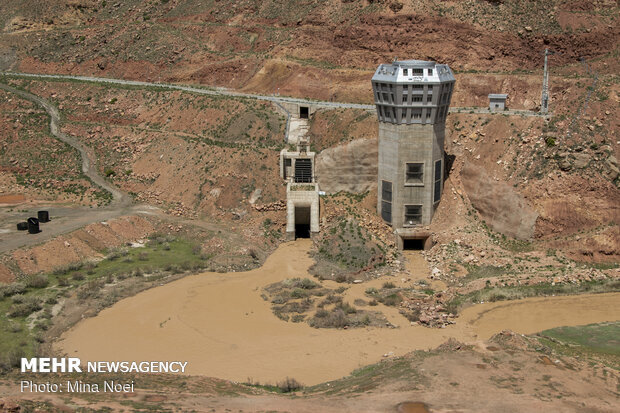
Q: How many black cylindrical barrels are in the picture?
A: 3